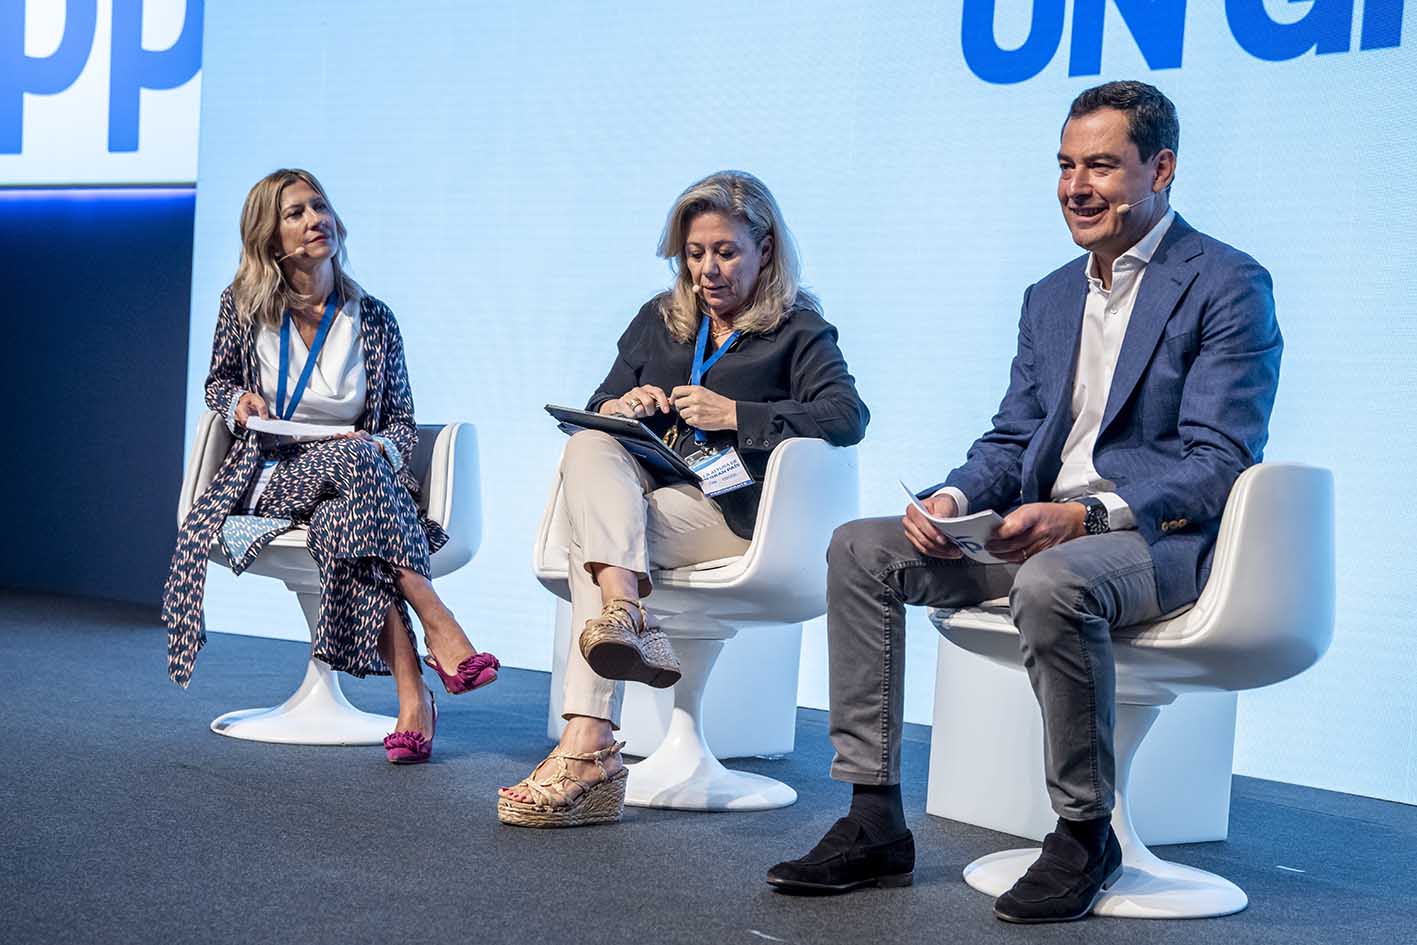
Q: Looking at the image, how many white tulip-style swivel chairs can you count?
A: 3